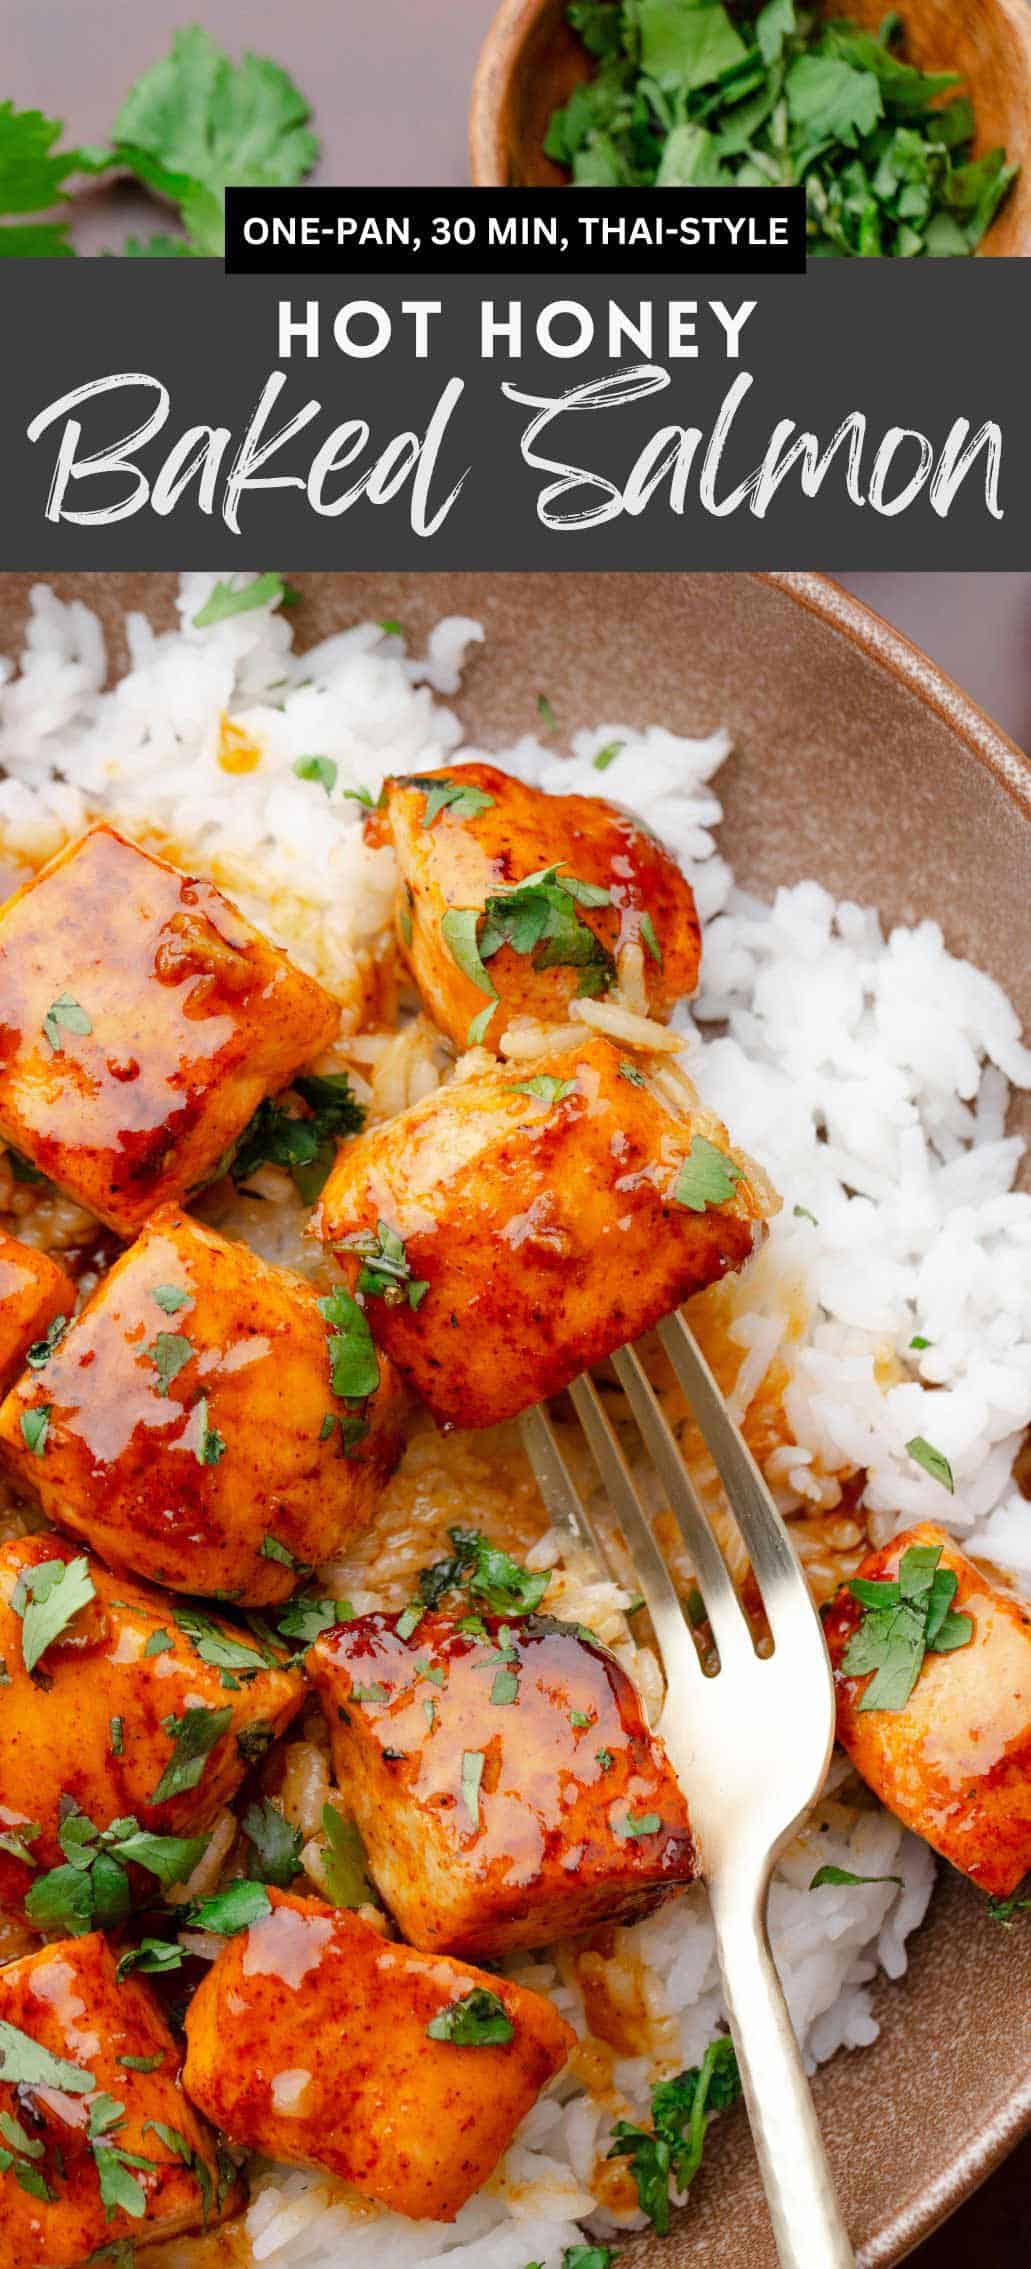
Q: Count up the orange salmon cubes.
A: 10